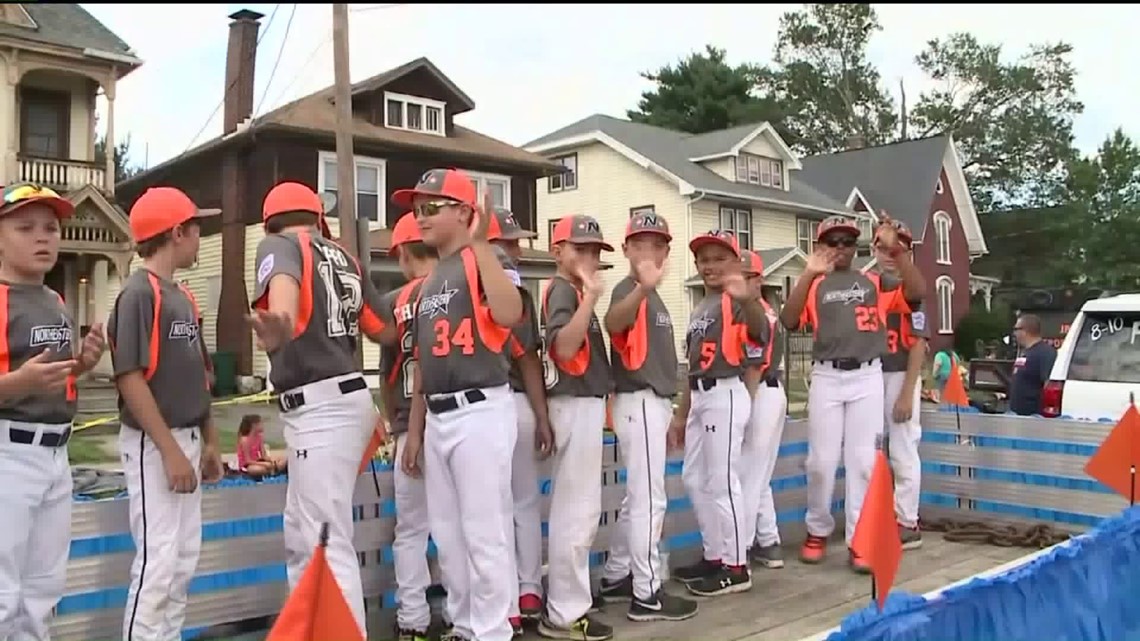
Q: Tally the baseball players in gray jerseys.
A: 12